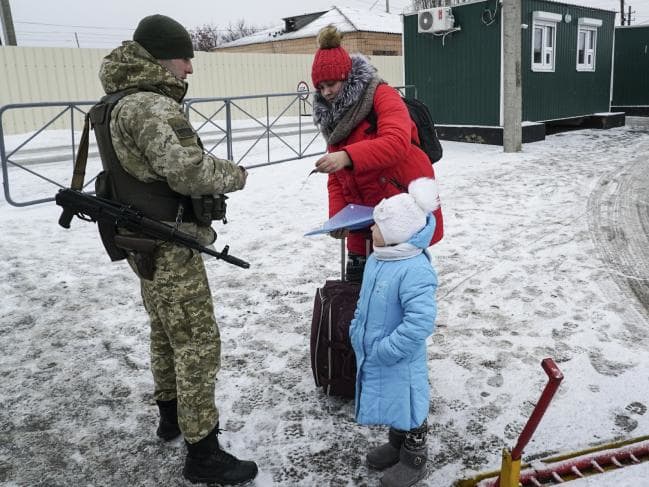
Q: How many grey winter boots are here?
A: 2